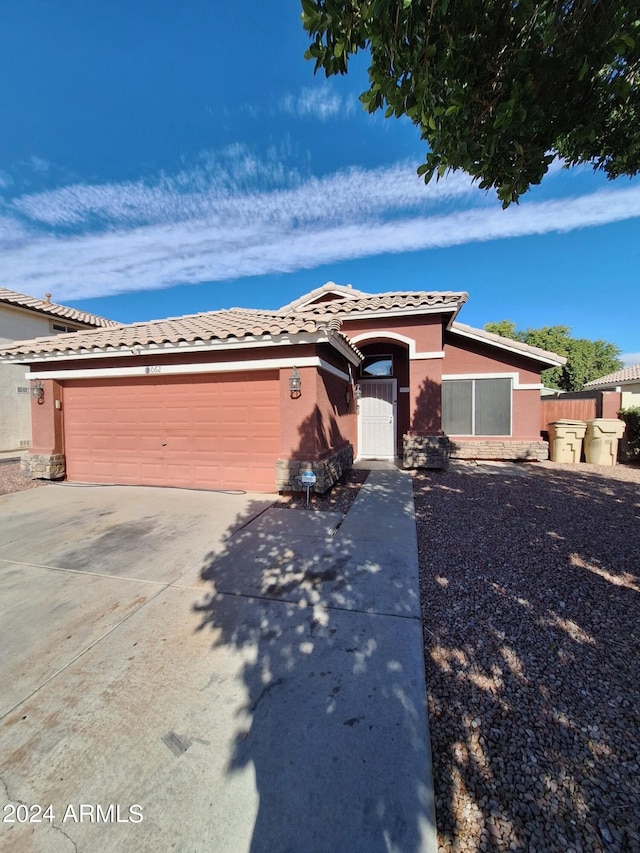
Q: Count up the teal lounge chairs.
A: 0